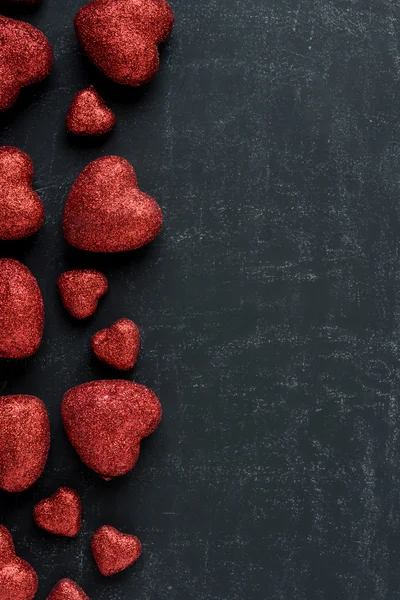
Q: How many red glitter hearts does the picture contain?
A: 15